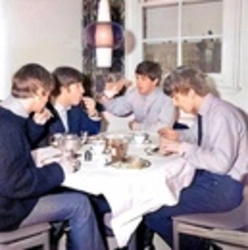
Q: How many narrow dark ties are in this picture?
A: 1